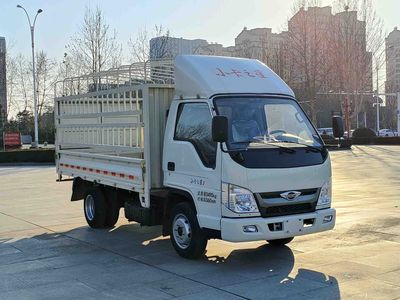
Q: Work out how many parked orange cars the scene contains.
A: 0